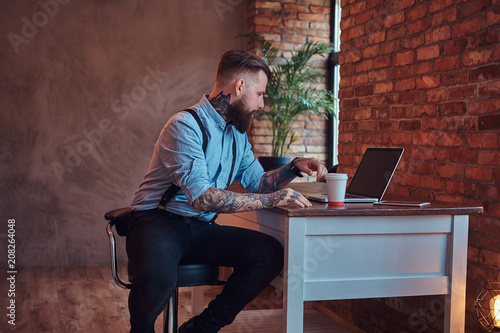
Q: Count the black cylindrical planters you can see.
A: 1